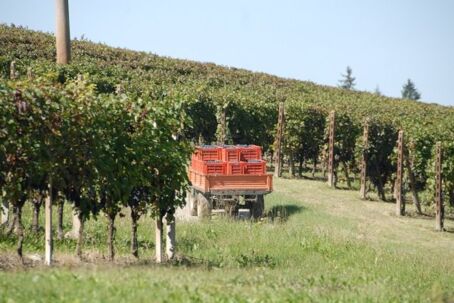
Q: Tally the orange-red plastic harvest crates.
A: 6